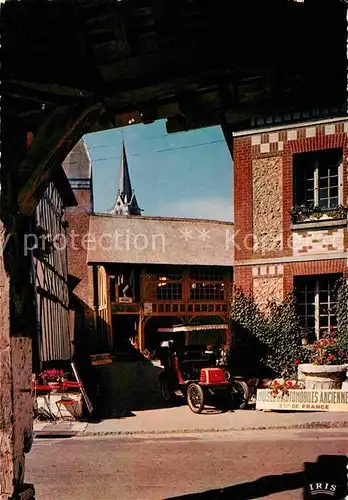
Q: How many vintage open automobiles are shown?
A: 1